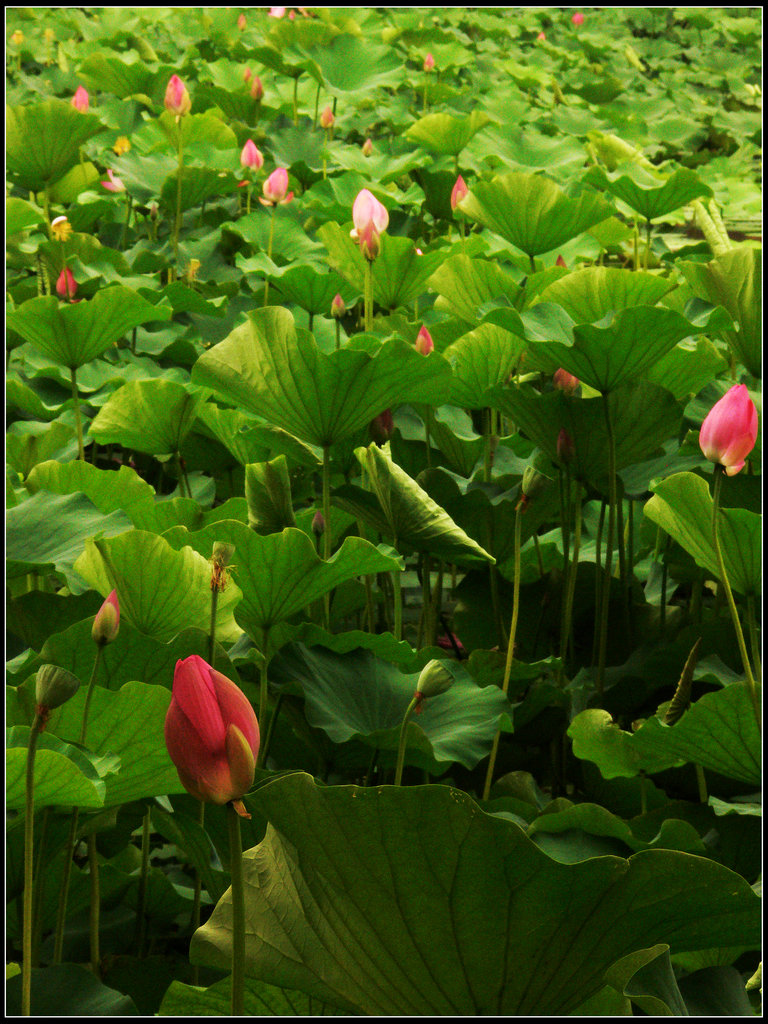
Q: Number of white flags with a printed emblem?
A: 0